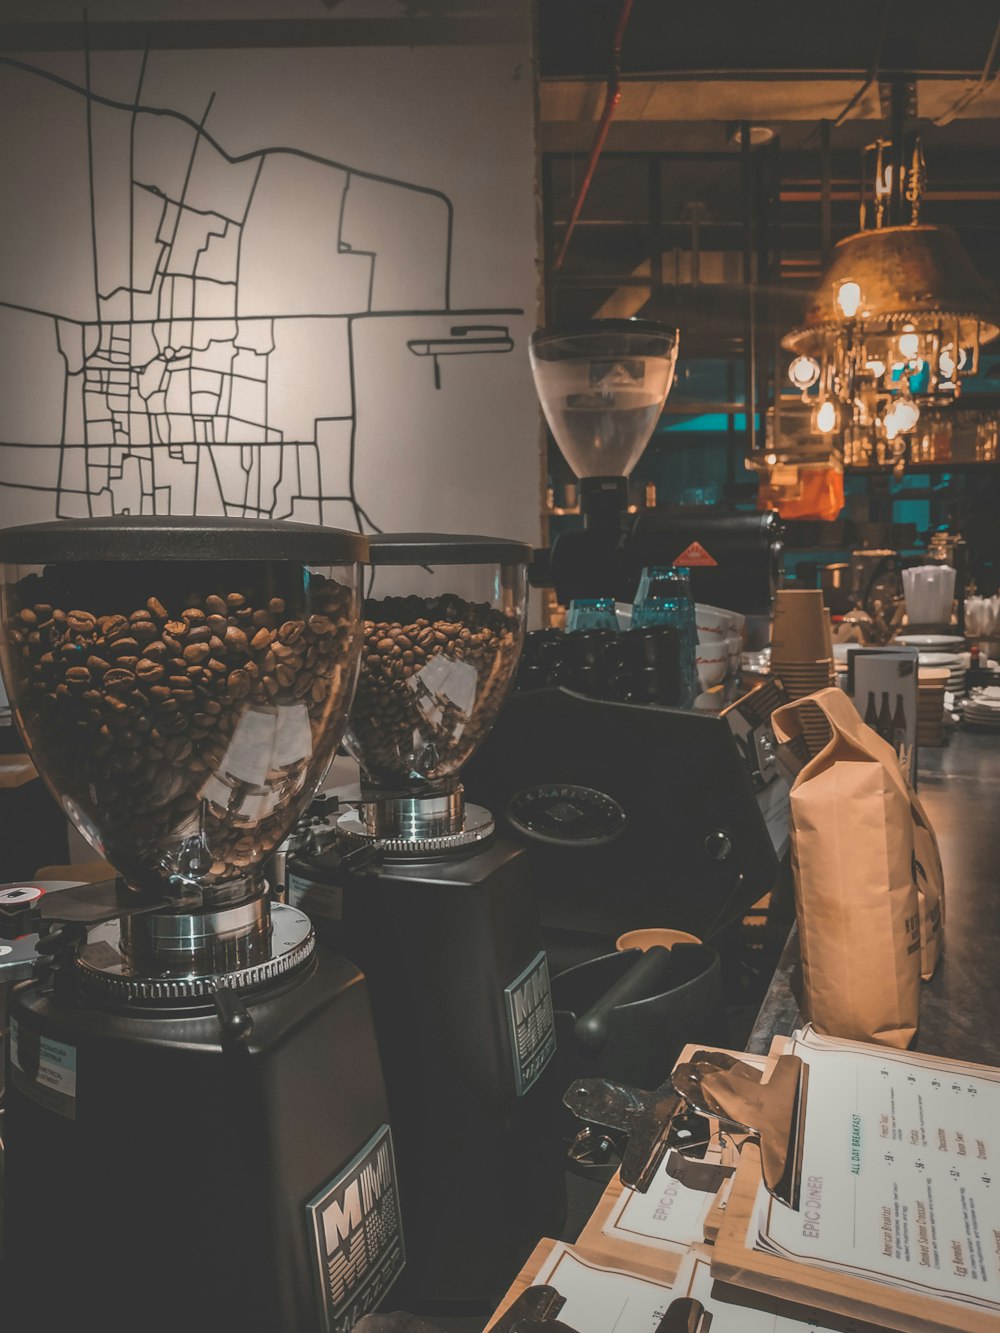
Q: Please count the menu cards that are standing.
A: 1